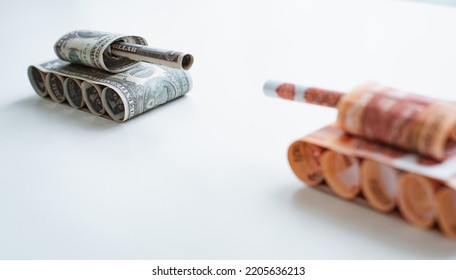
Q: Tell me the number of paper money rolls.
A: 14